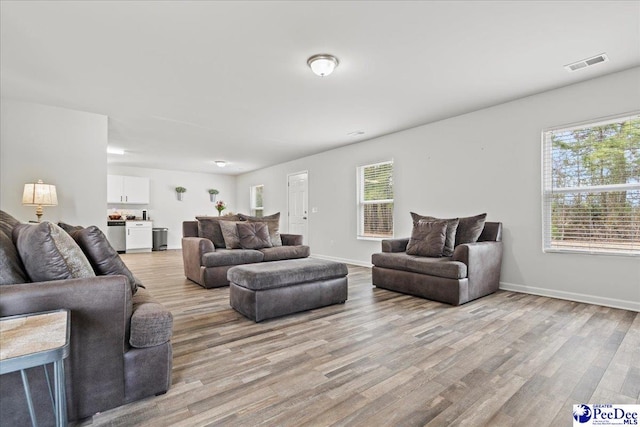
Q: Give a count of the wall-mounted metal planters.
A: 2